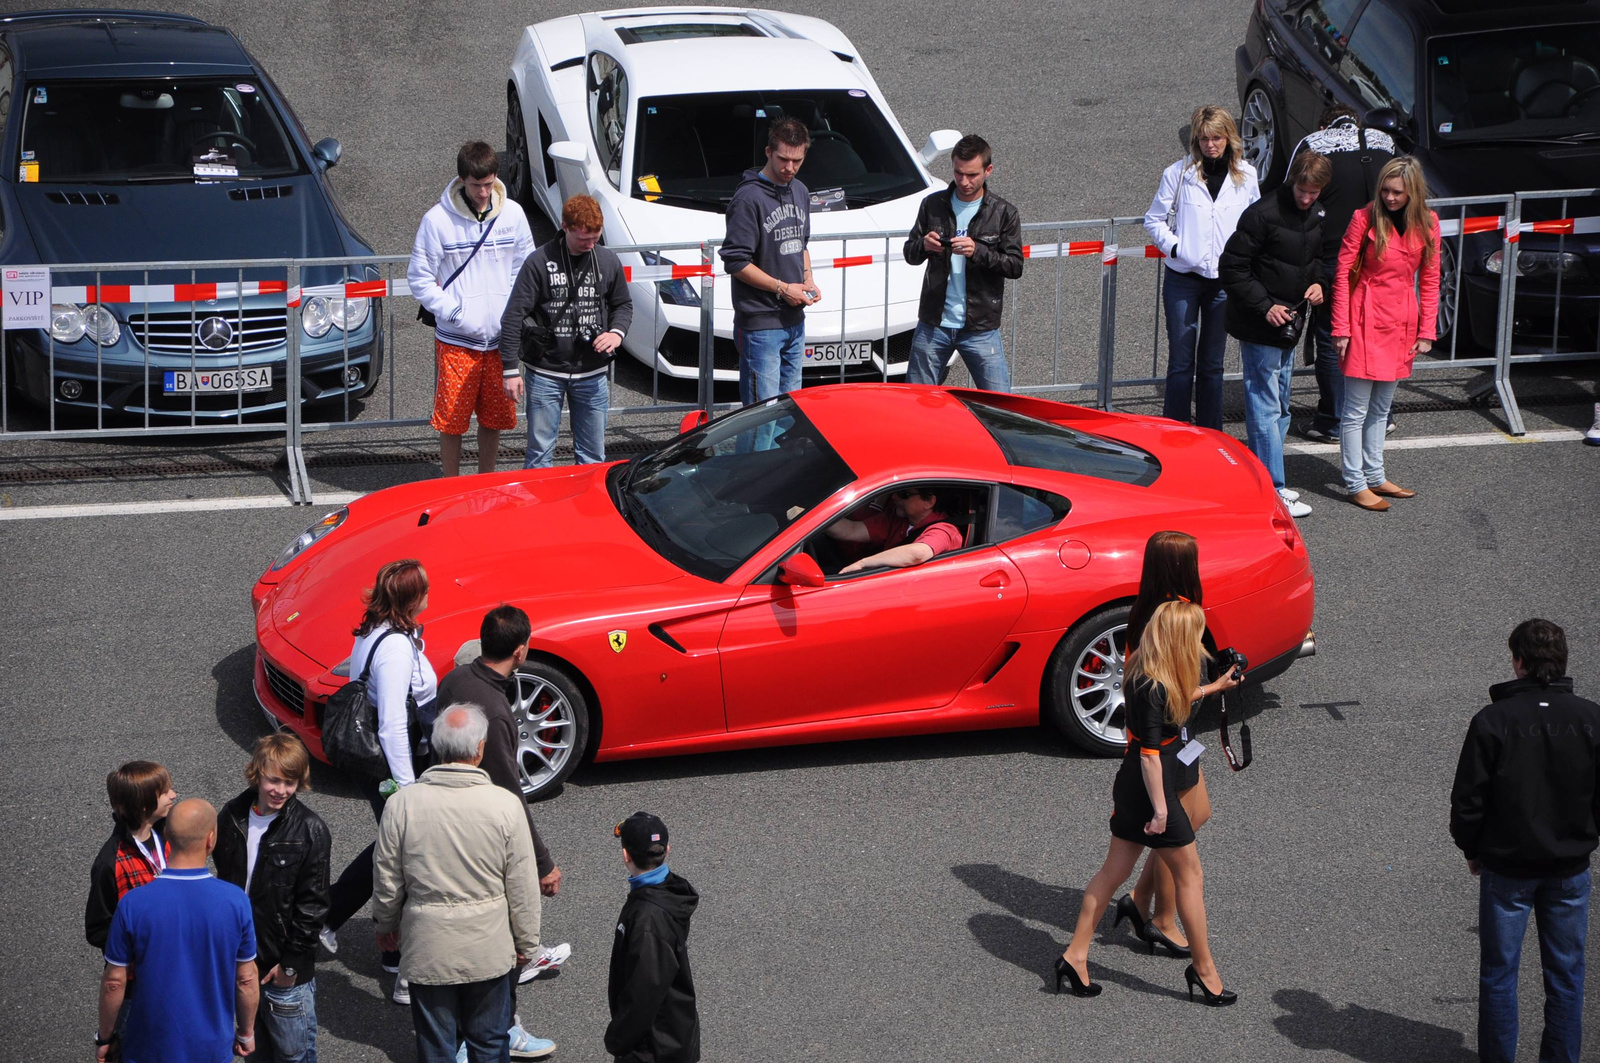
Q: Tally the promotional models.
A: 2